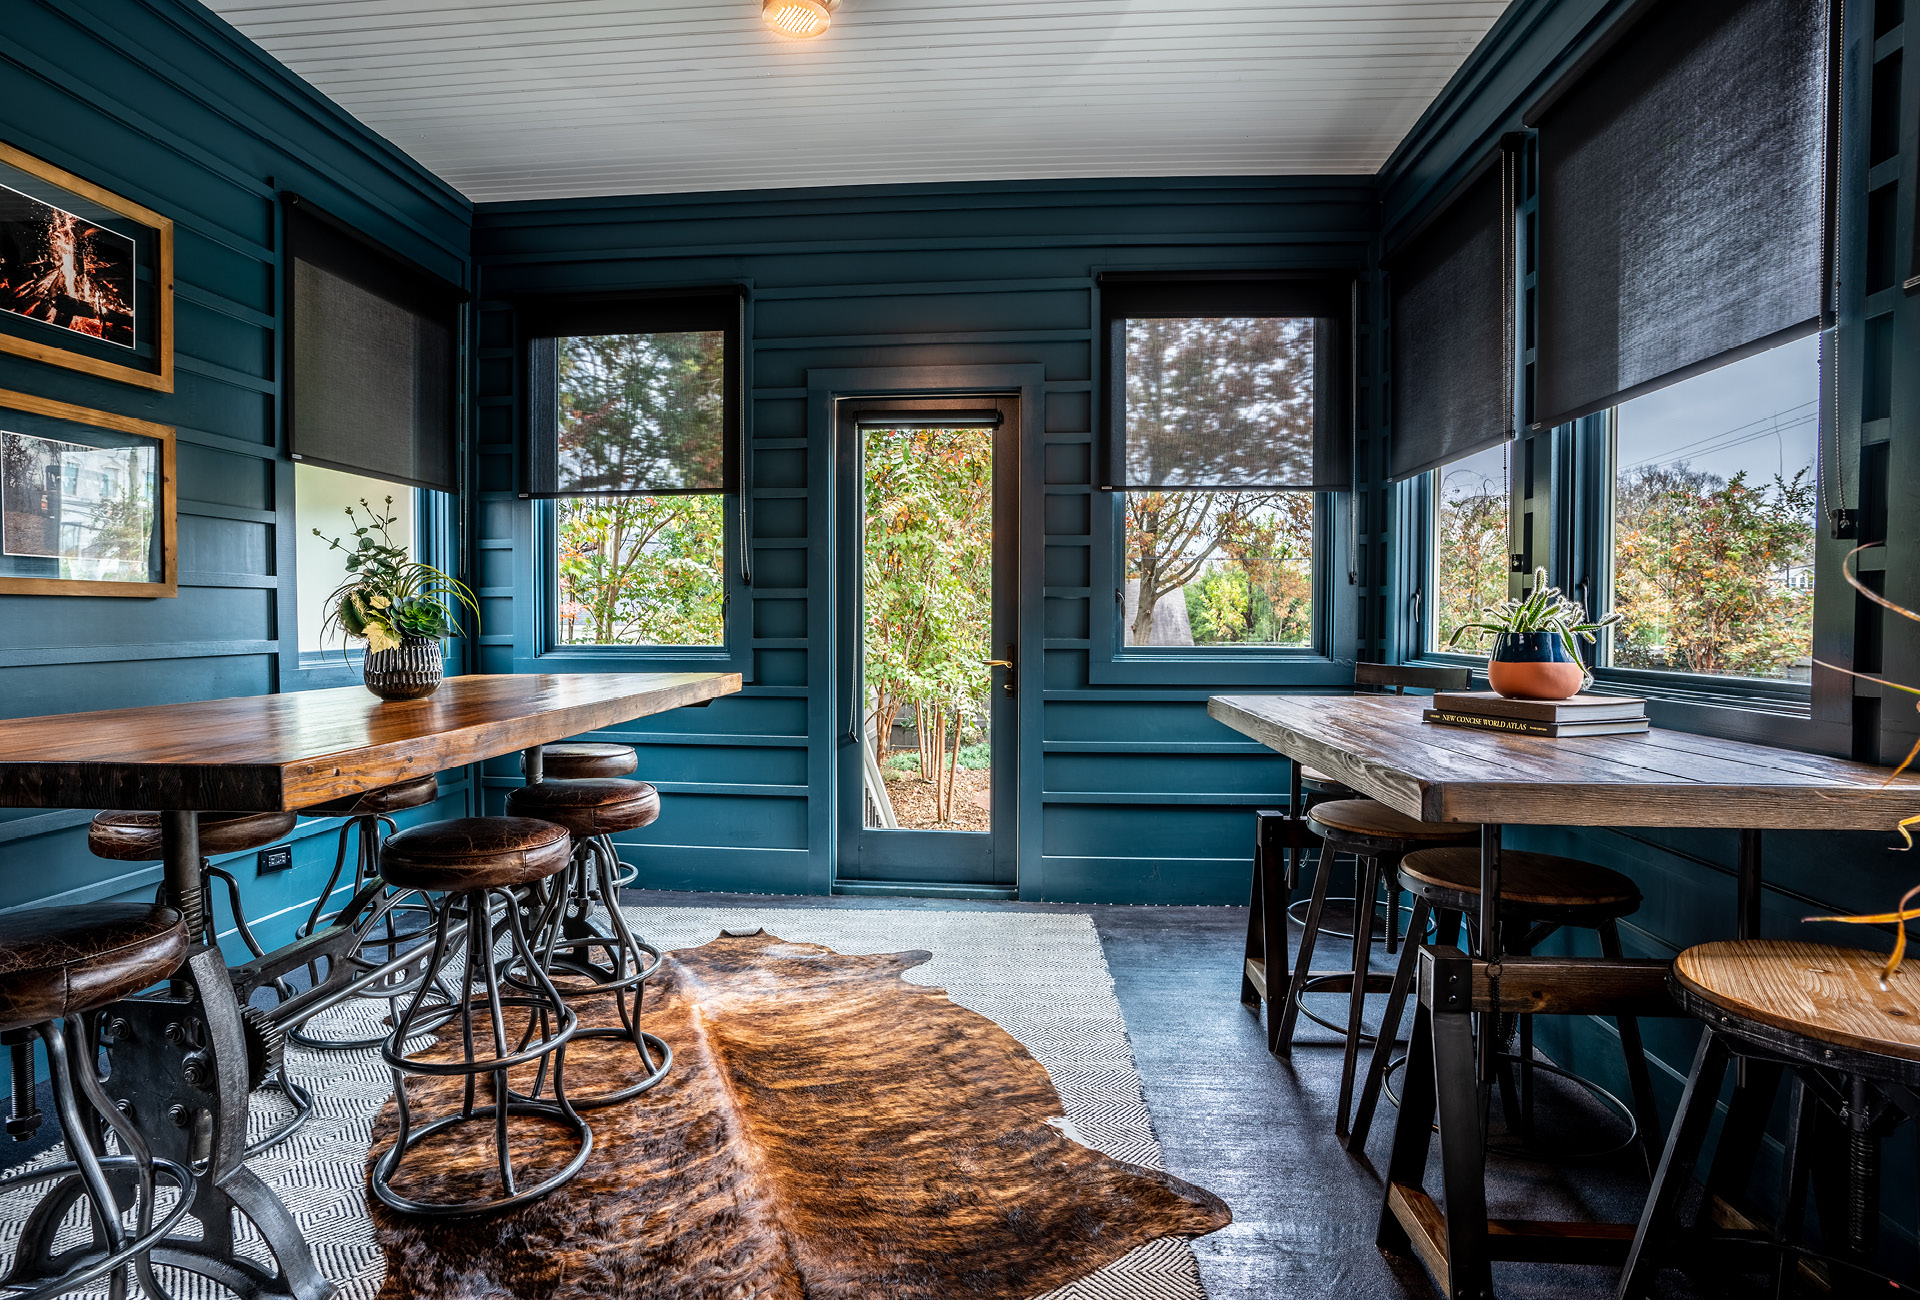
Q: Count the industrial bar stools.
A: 10